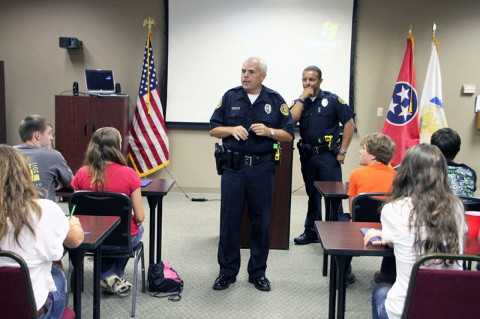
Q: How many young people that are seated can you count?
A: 6